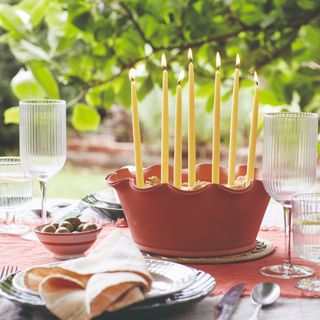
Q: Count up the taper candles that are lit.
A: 7